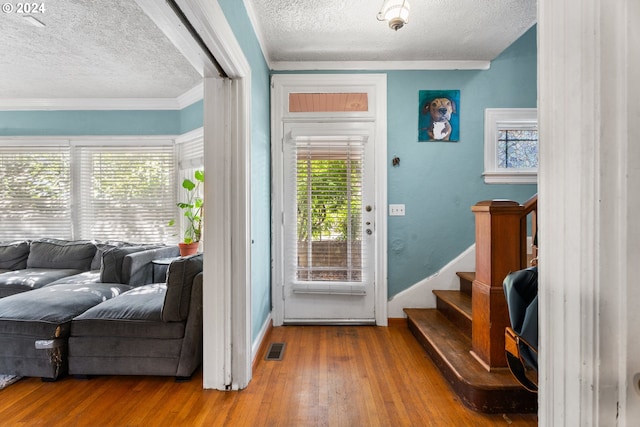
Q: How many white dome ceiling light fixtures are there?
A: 1